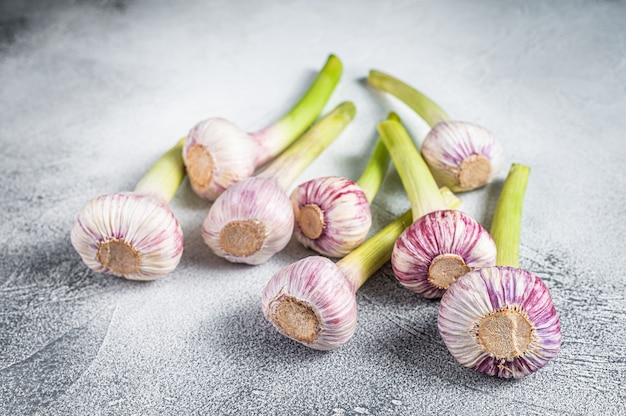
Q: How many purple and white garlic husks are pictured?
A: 8